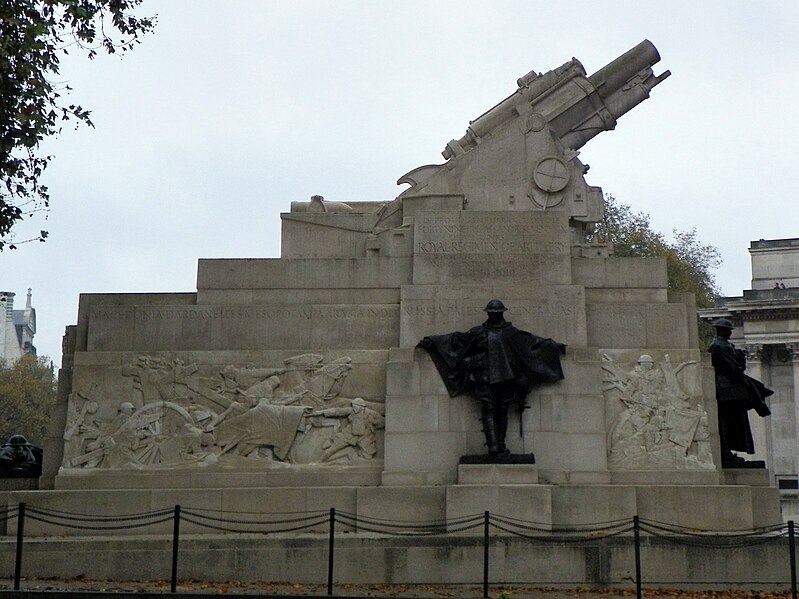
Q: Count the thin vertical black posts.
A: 6